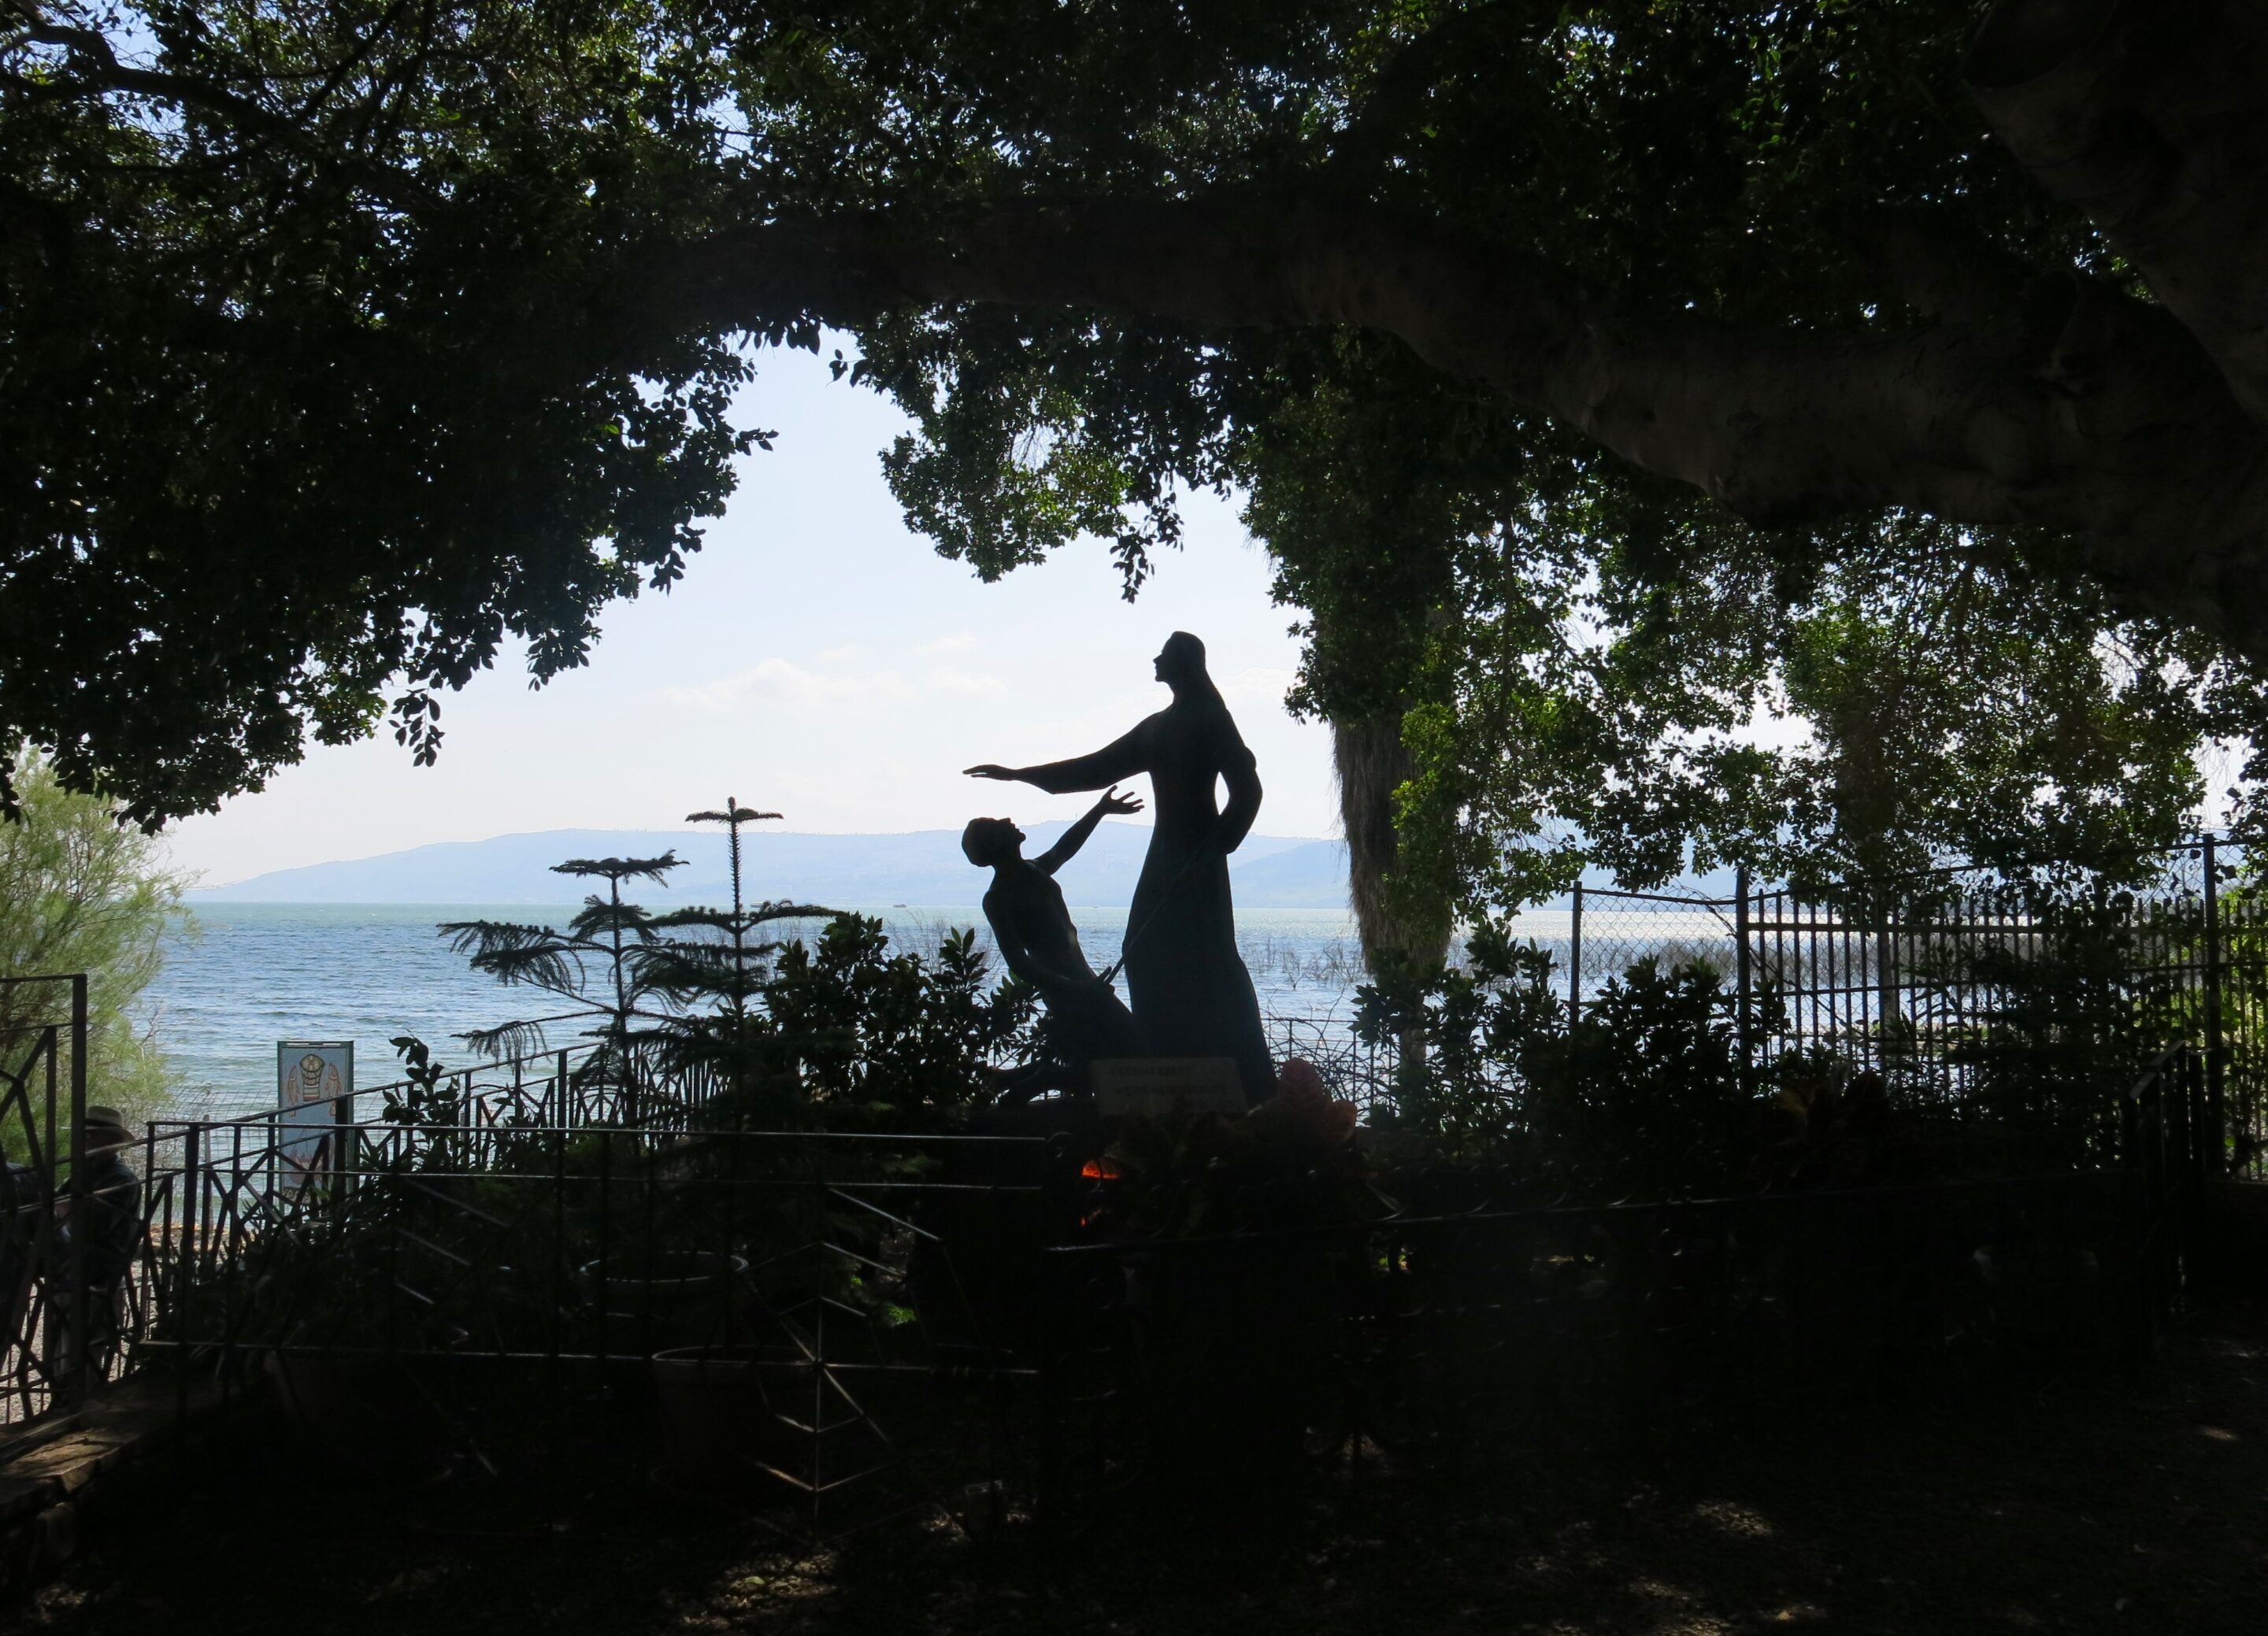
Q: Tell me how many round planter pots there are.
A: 2